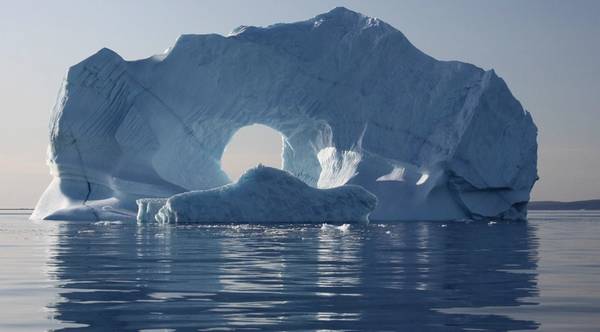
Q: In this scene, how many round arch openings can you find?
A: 1